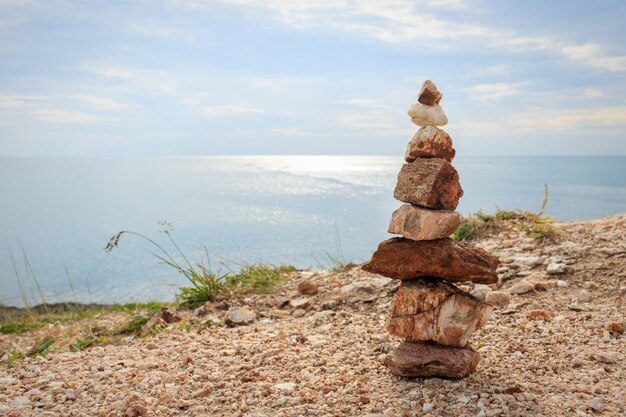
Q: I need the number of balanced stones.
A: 8